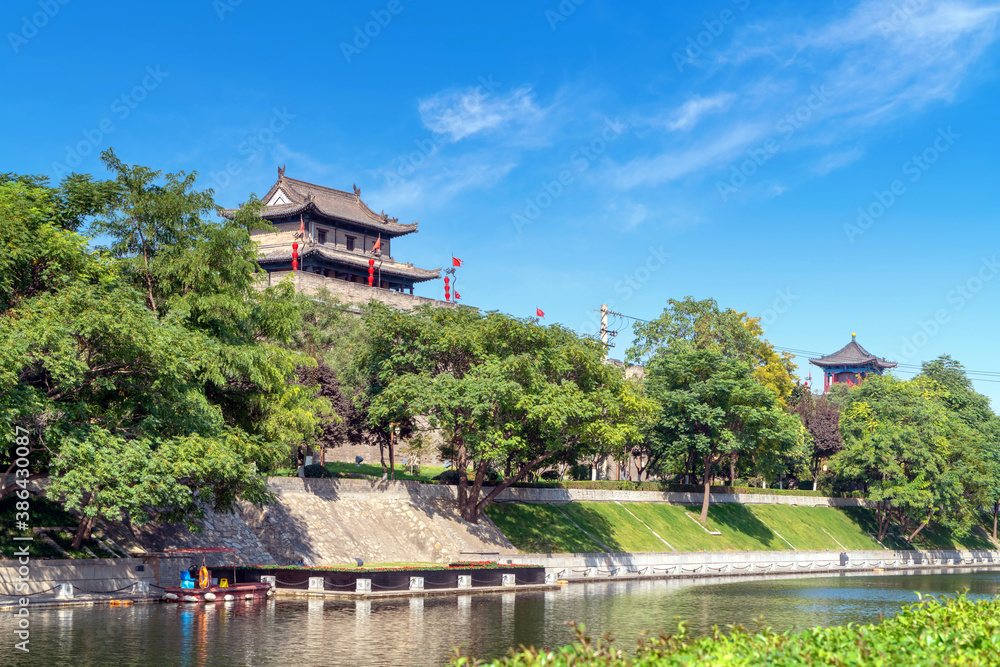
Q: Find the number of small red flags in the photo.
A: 5